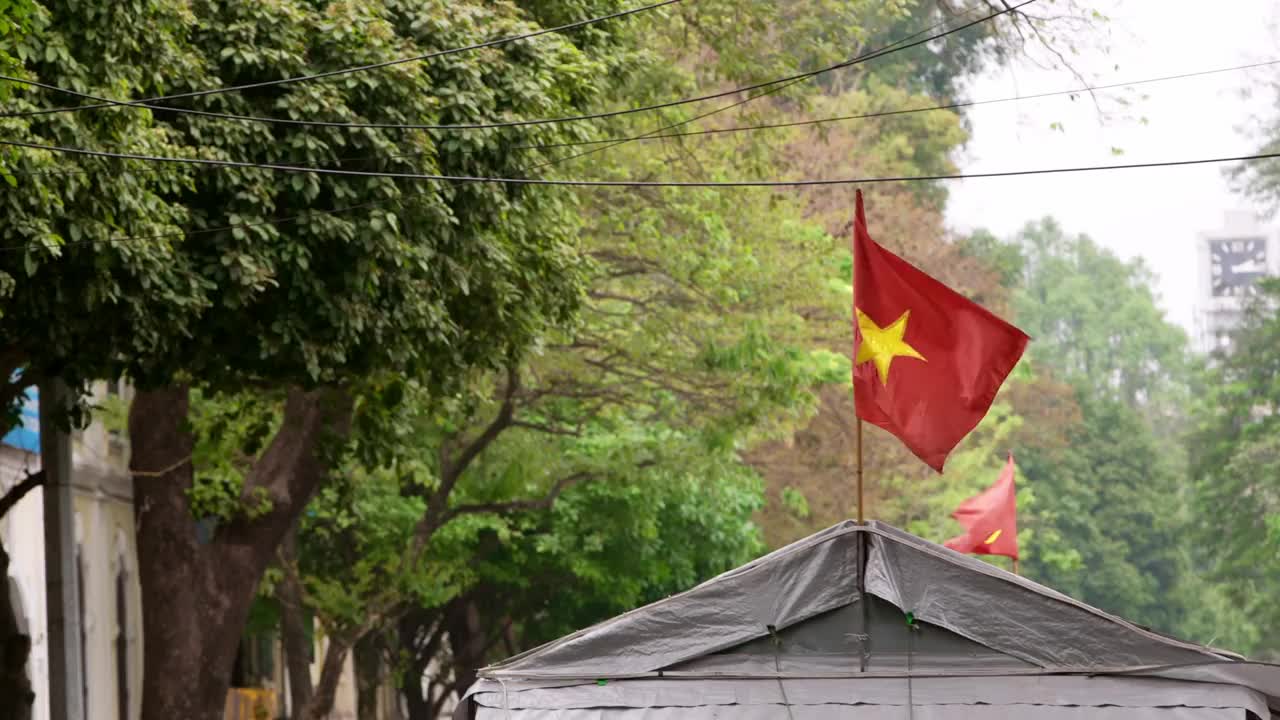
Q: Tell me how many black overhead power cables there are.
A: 5